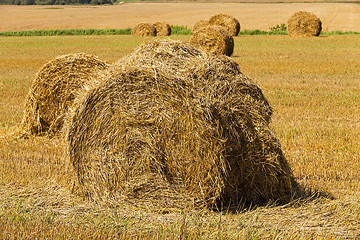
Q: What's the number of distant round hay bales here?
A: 6